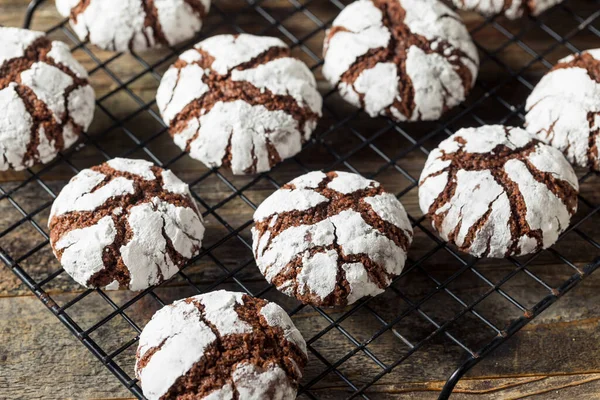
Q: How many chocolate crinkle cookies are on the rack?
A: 10